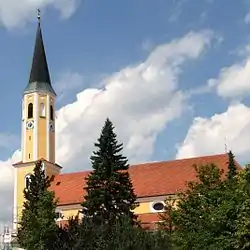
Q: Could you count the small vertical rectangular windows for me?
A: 2